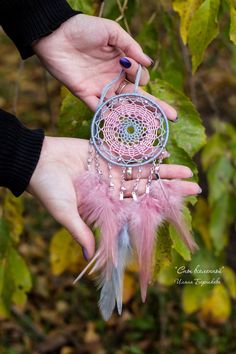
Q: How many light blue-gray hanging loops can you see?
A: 1